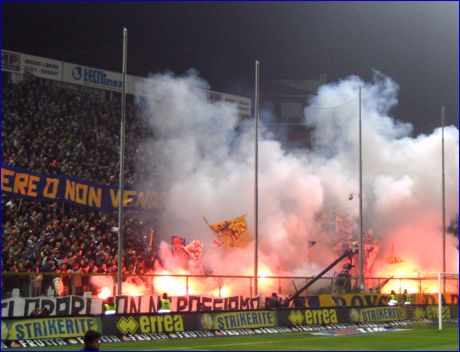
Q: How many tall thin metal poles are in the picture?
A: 4